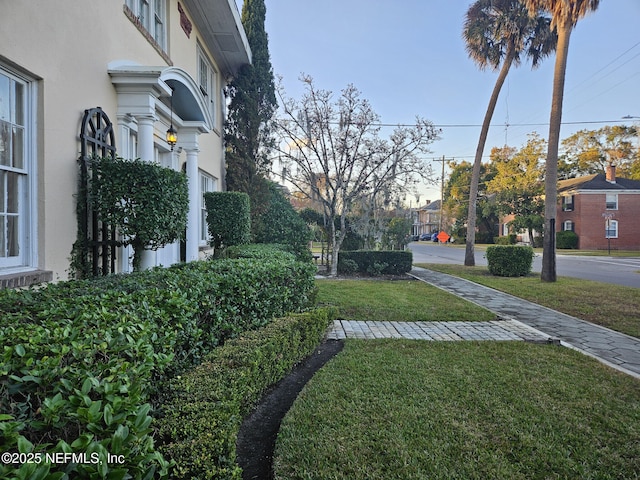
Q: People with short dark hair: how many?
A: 0